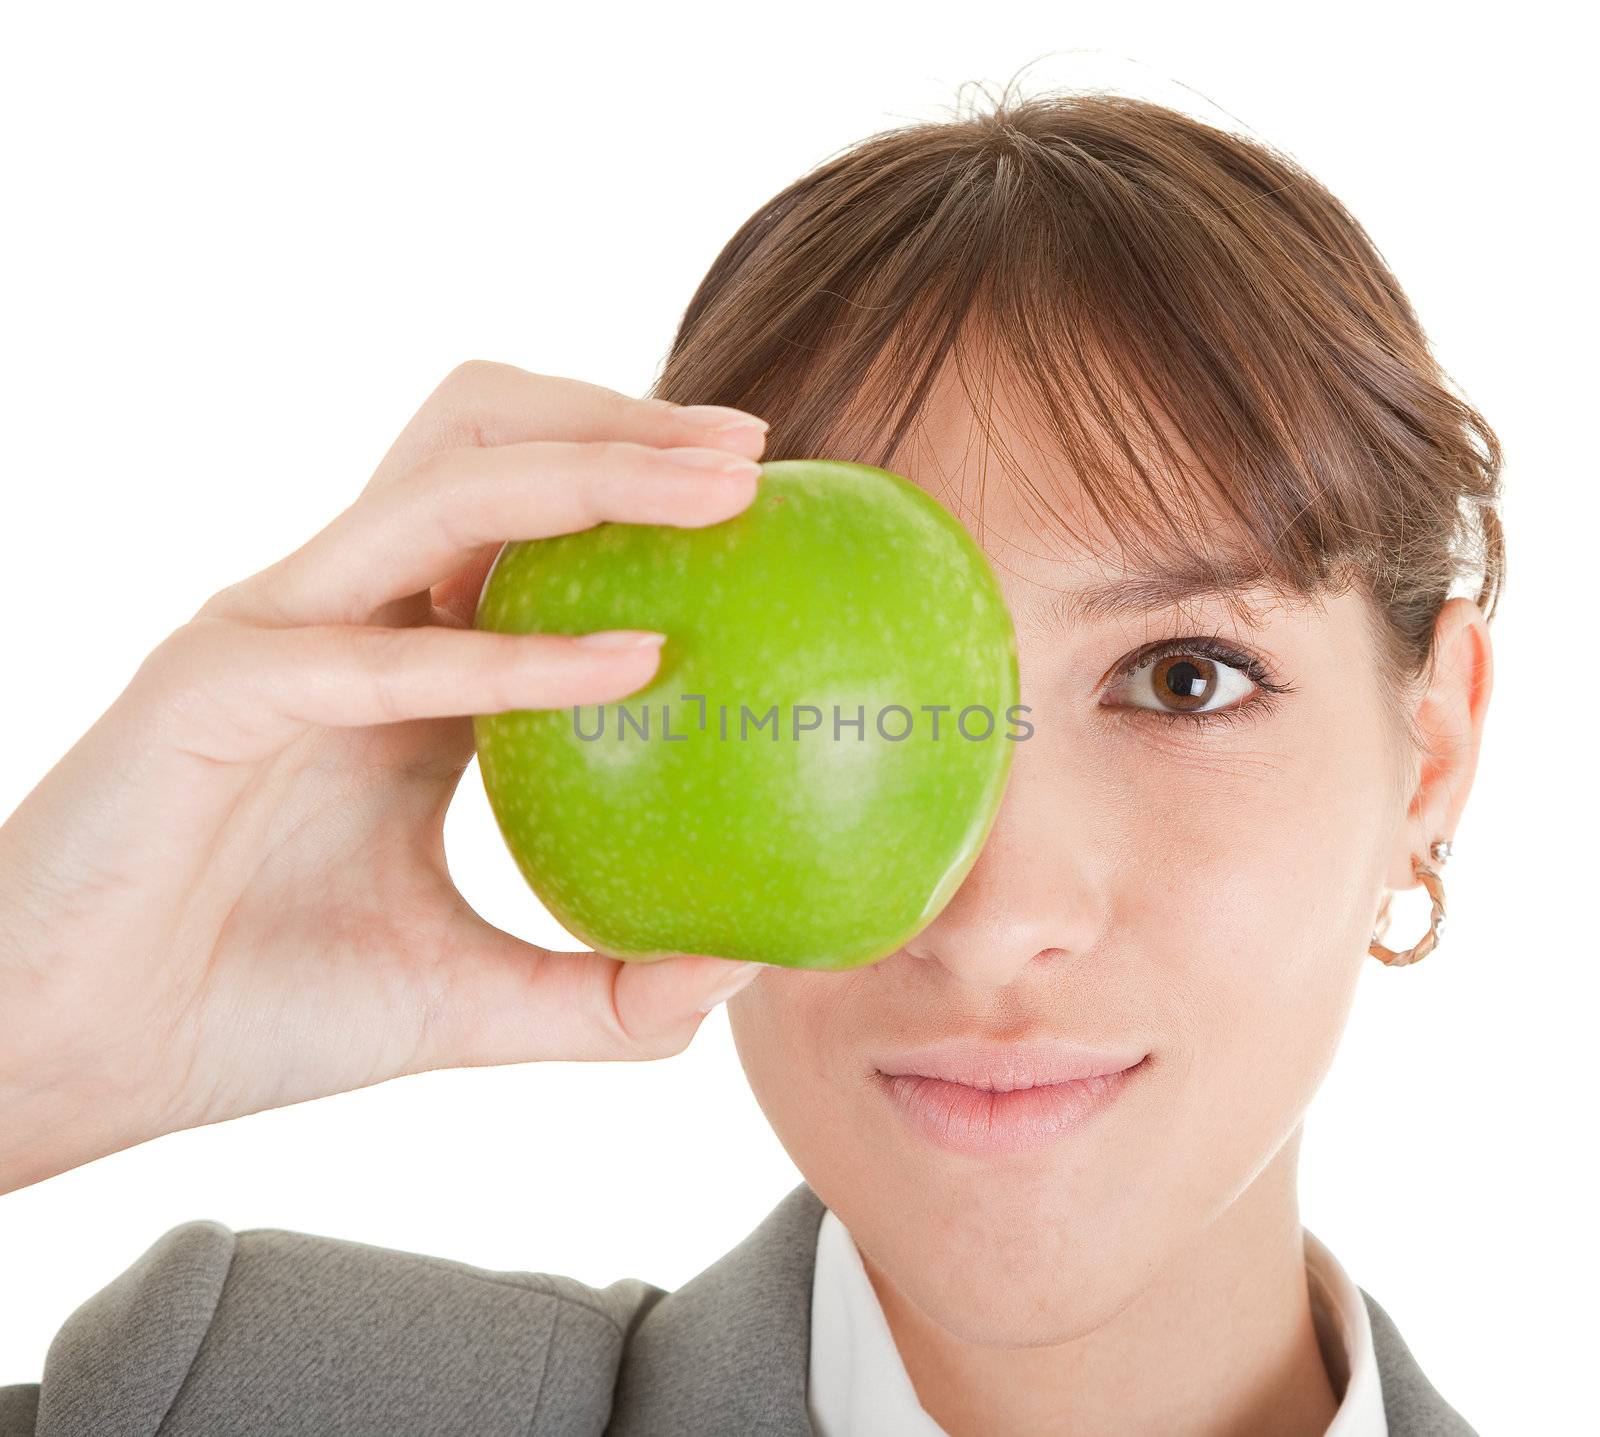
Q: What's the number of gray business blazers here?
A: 1